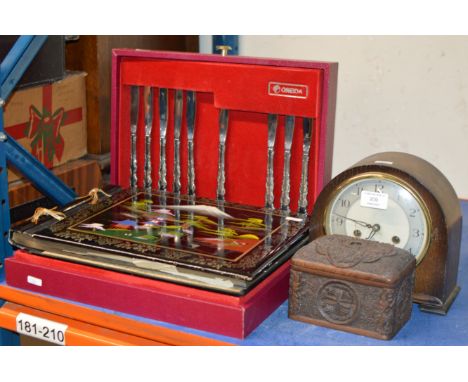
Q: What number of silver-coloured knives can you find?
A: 9